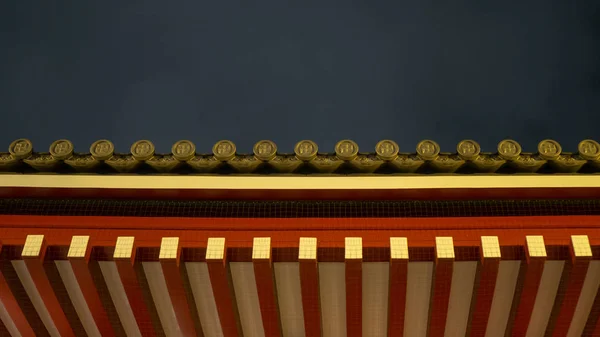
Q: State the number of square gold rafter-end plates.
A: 13